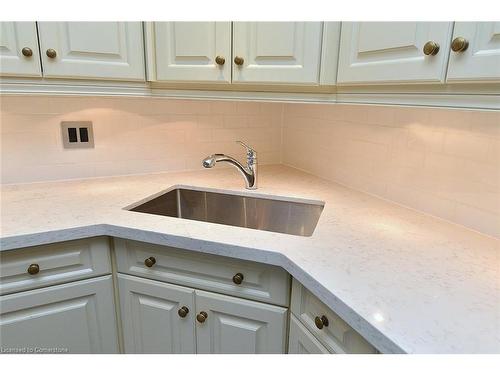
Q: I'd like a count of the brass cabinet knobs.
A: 12